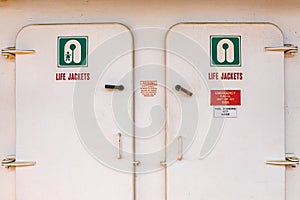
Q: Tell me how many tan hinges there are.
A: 4